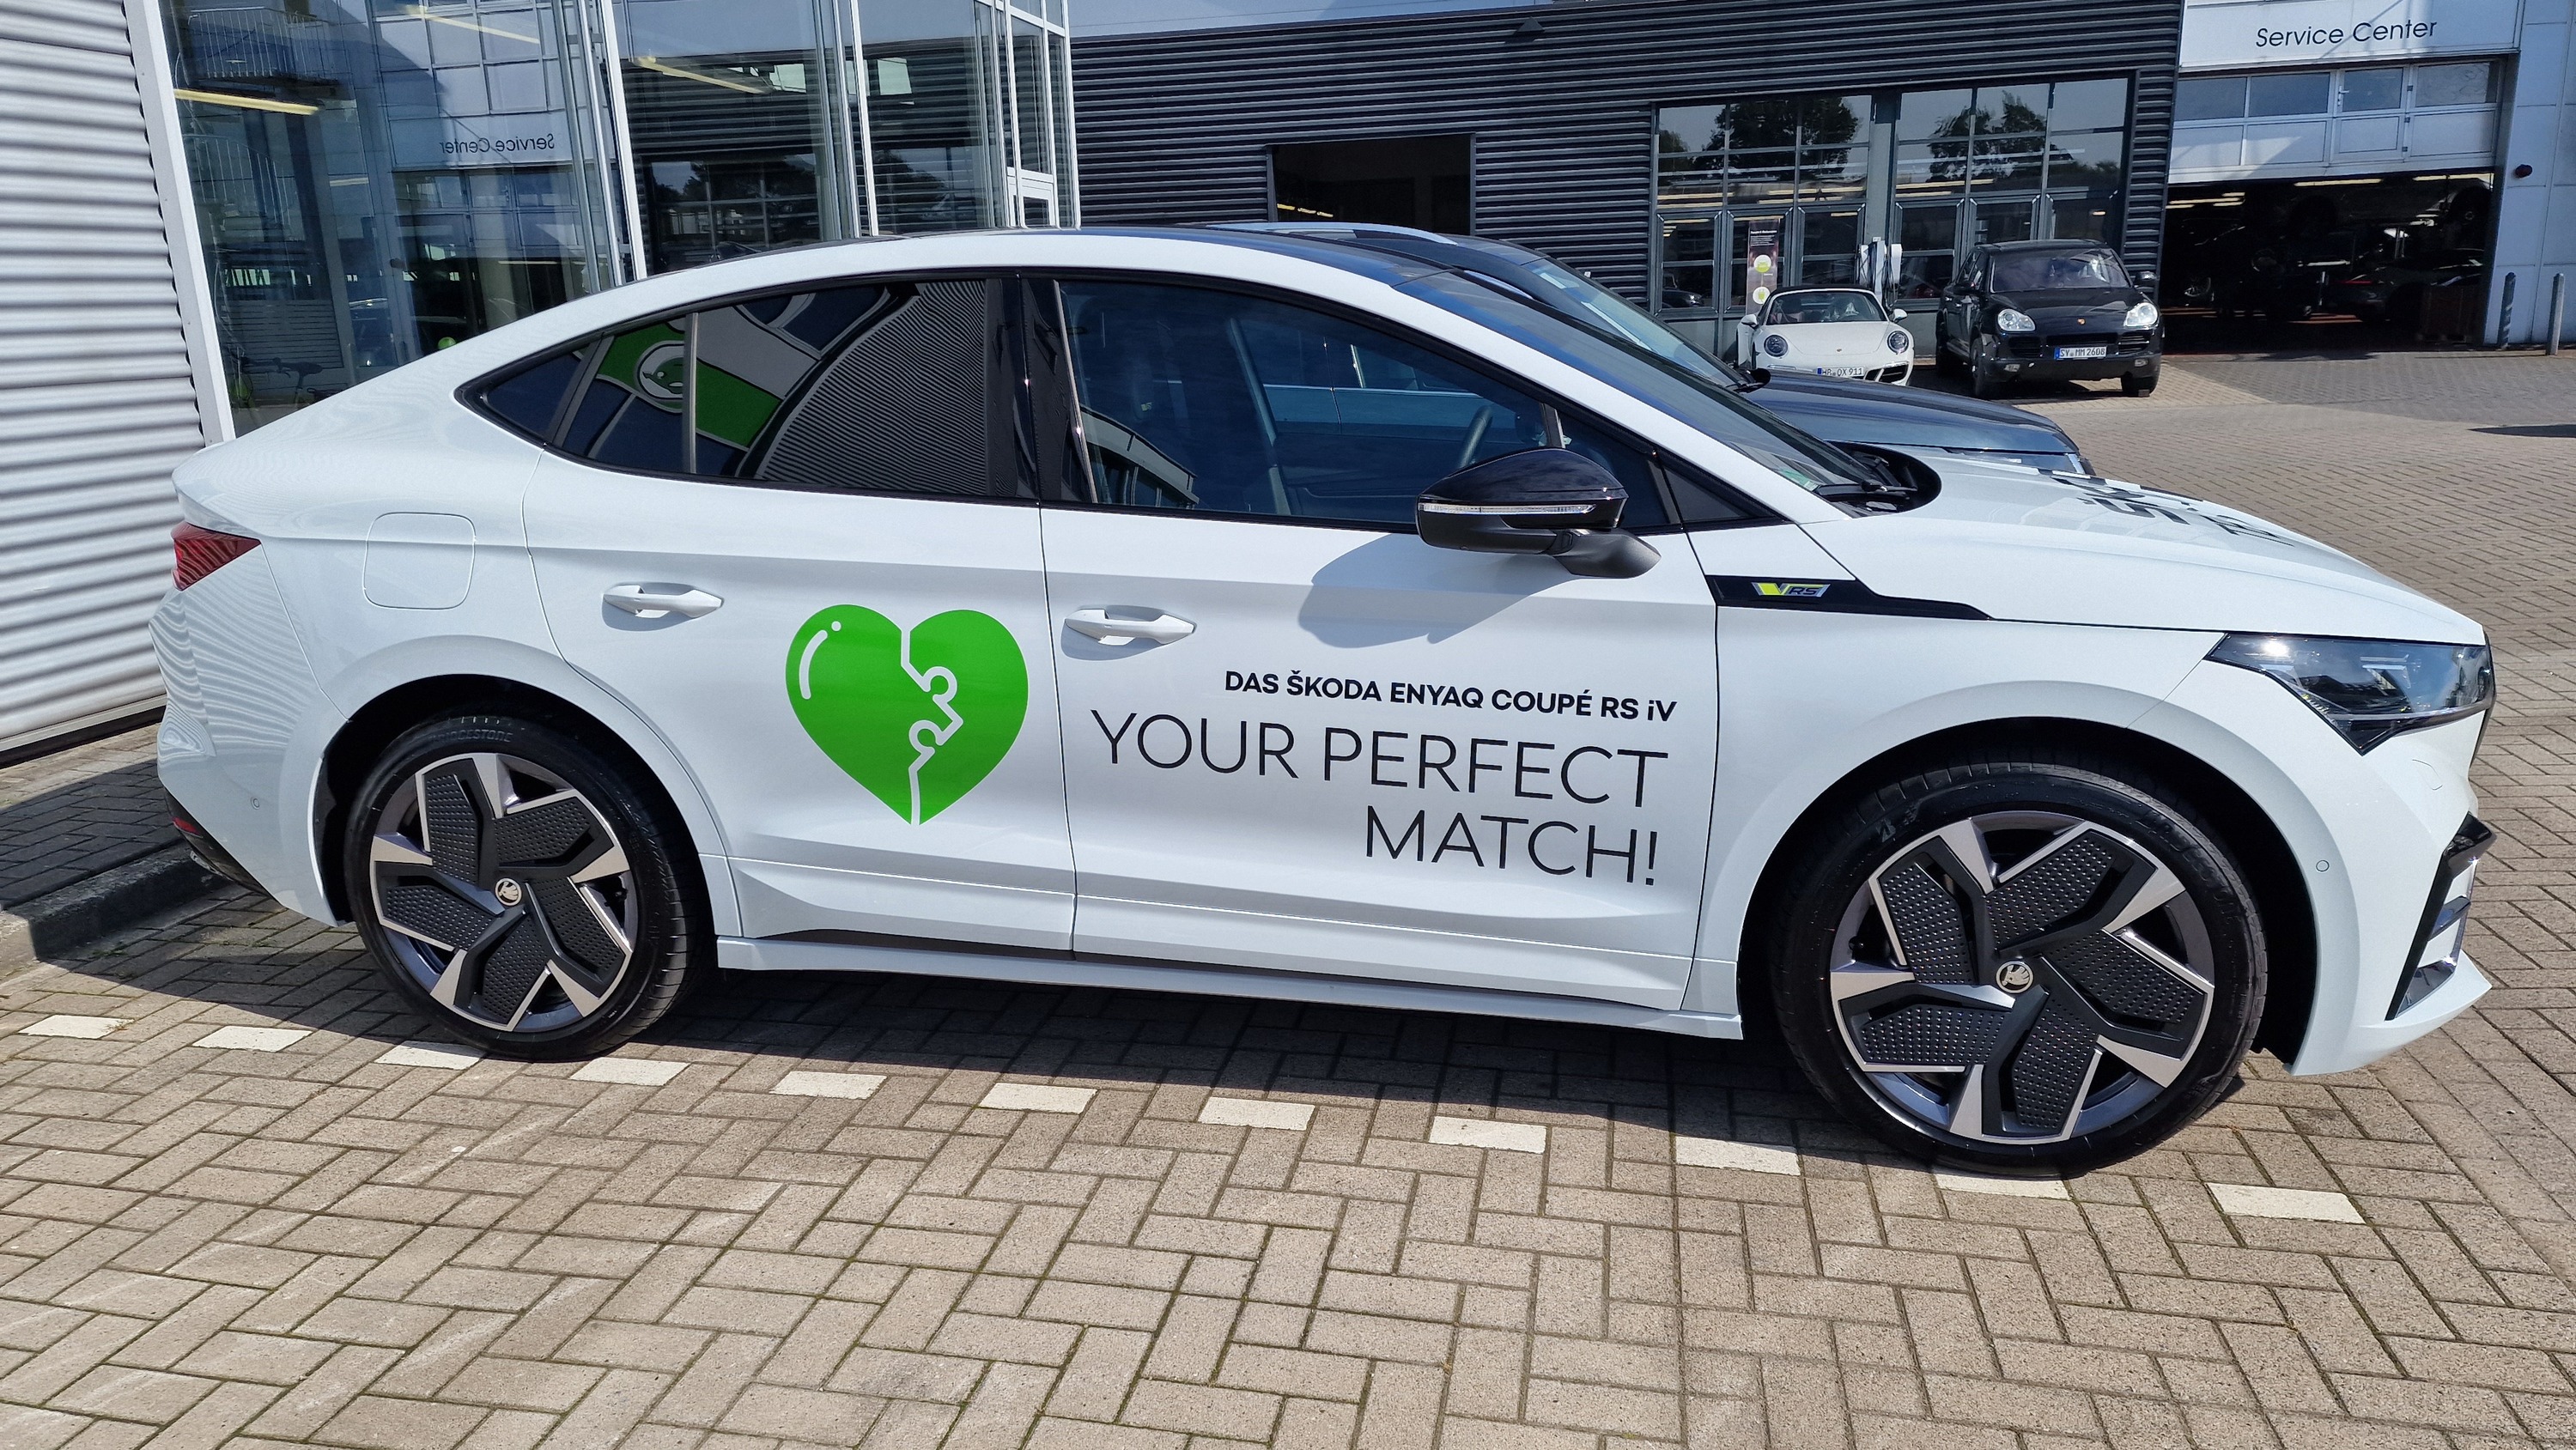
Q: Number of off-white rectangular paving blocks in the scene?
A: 11